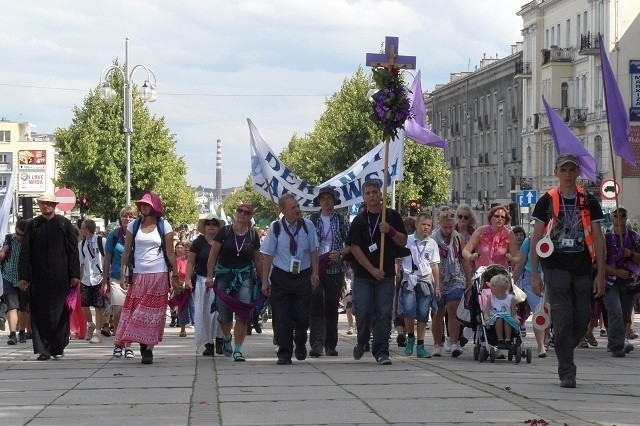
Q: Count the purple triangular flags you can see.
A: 3